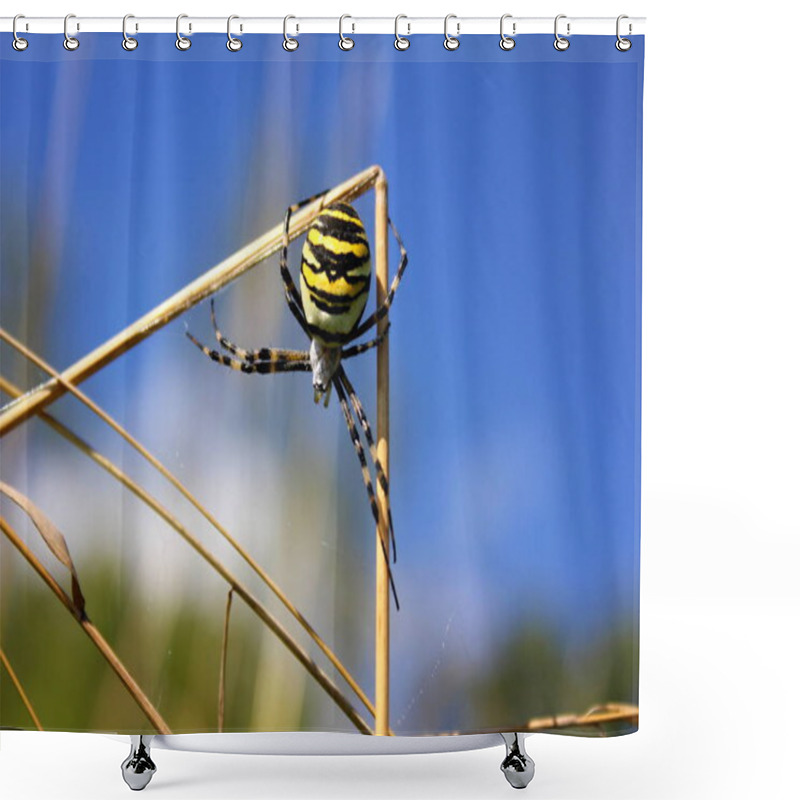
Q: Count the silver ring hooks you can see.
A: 12